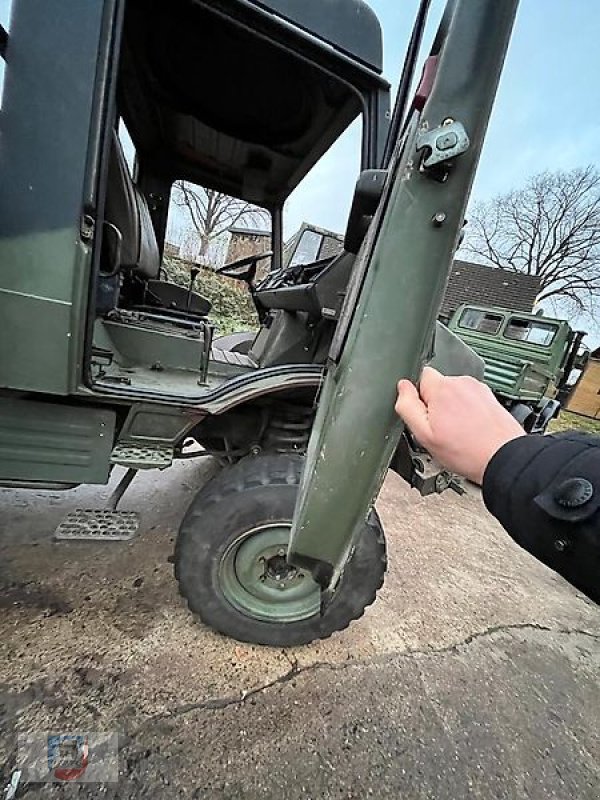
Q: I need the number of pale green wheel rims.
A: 1